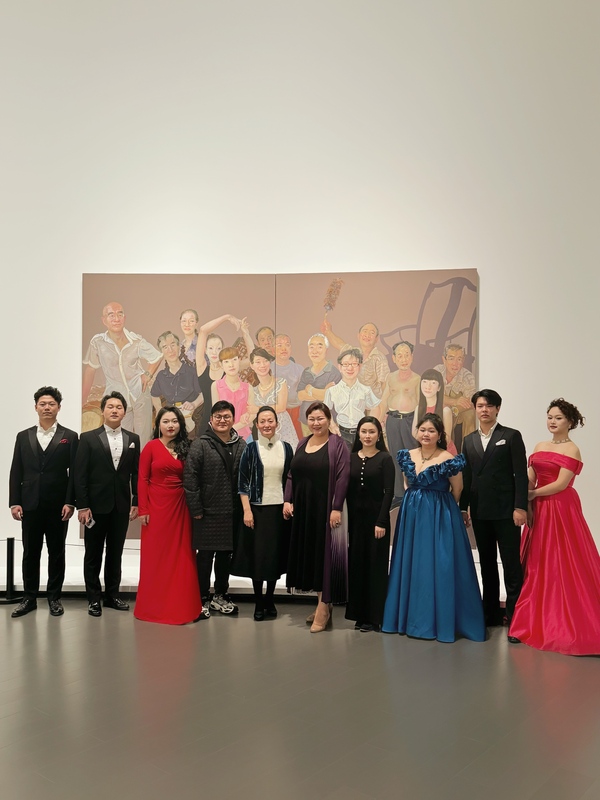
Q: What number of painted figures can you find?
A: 14